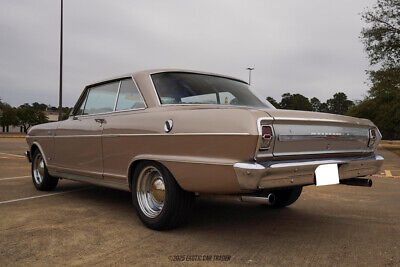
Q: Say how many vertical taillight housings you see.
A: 2